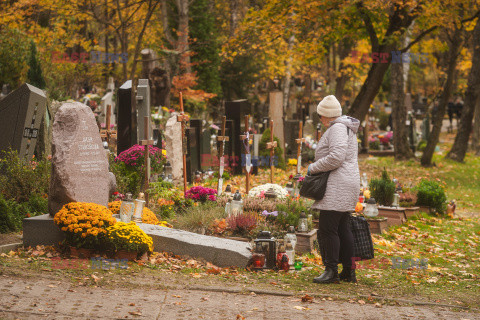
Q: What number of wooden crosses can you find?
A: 7